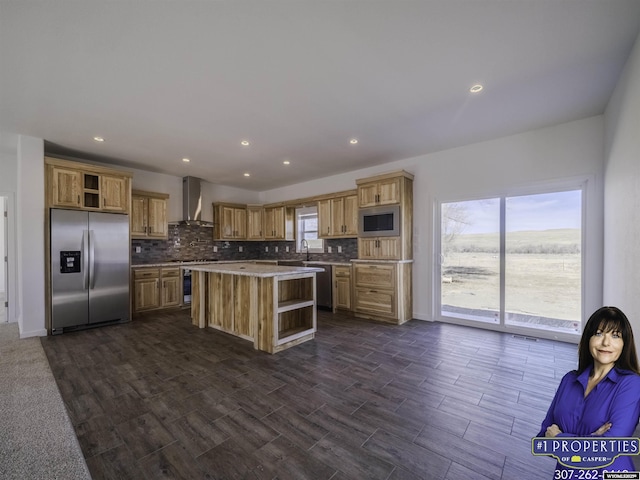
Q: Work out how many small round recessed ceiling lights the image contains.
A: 7